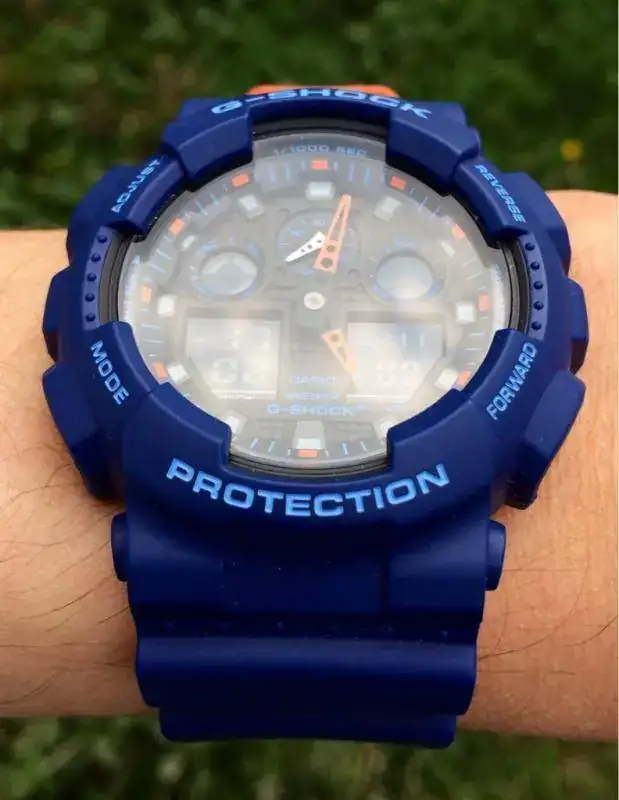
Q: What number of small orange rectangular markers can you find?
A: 10